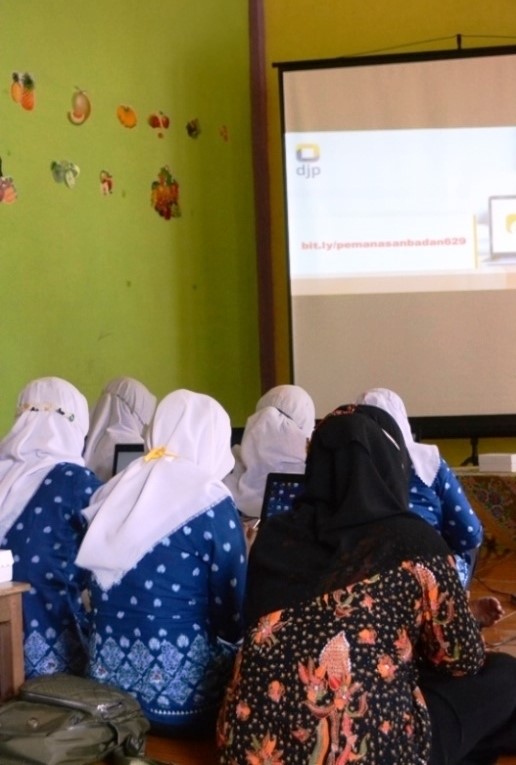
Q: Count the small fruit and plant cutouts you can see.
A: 10